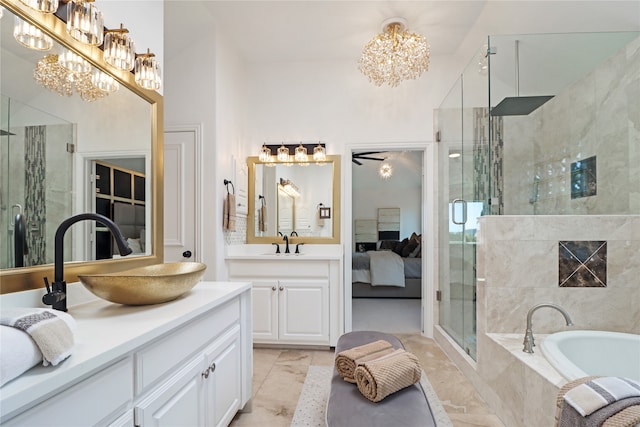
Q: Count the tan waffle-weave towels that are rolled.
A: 2